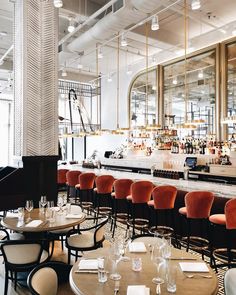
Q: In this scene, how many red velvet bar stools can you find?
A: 9